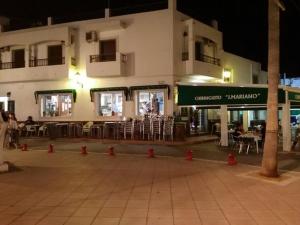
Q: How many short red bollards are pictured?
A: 7